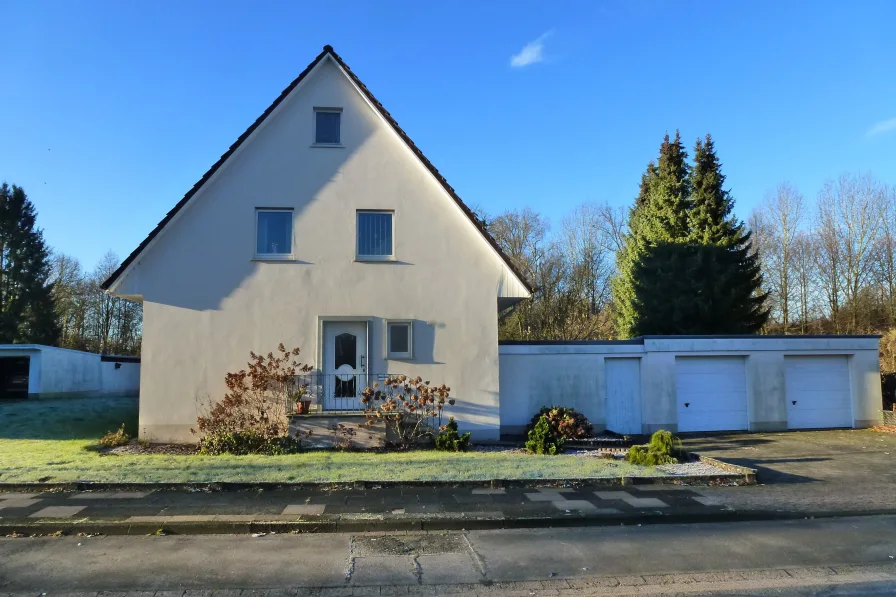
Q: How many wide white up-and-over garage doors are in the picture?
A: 2